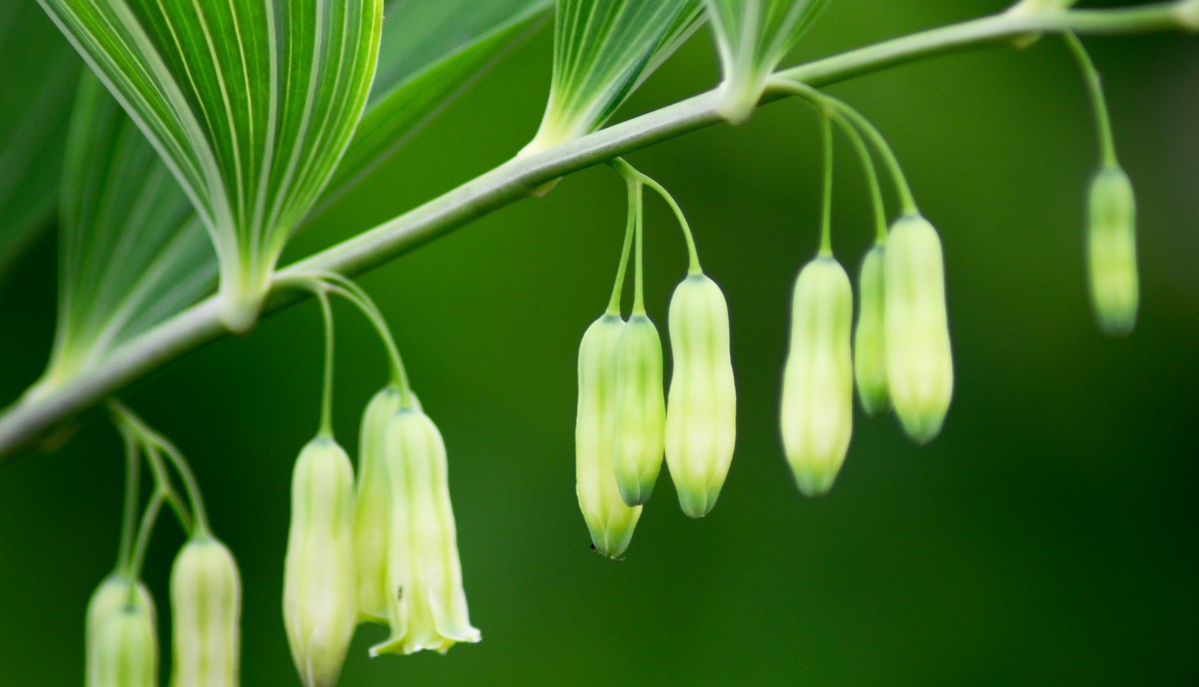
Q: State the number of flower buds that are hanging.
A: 13